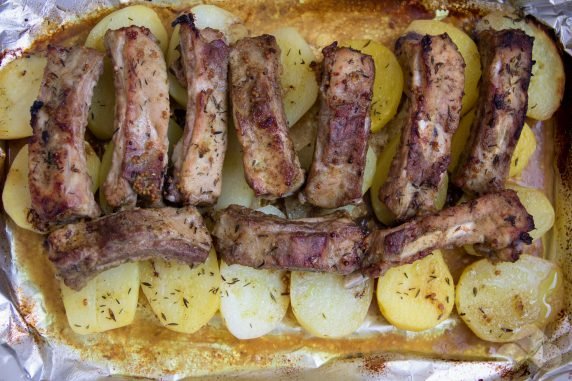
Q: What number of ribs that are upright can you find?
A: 7